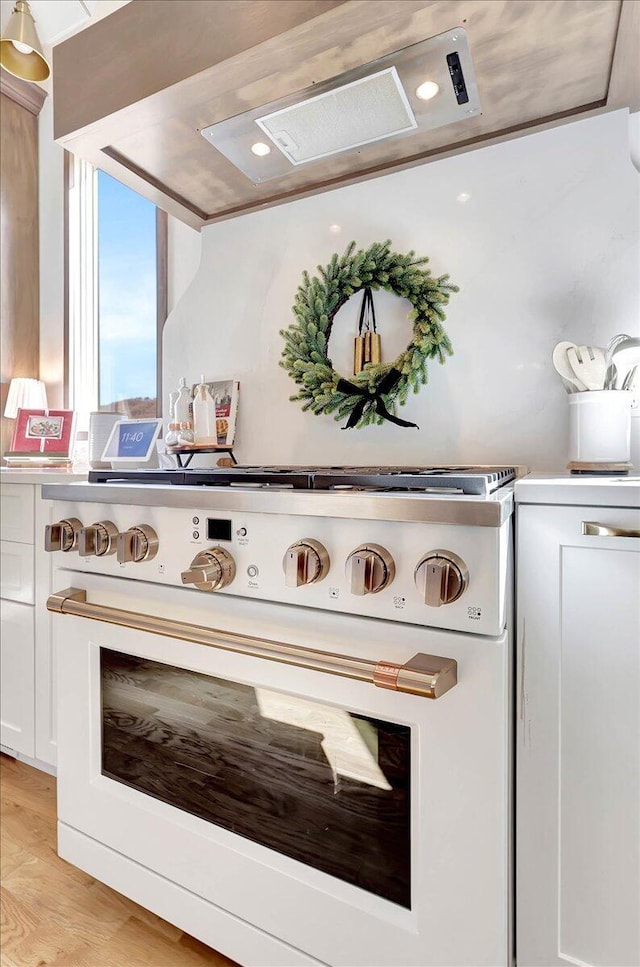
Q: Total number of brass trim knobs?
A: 7